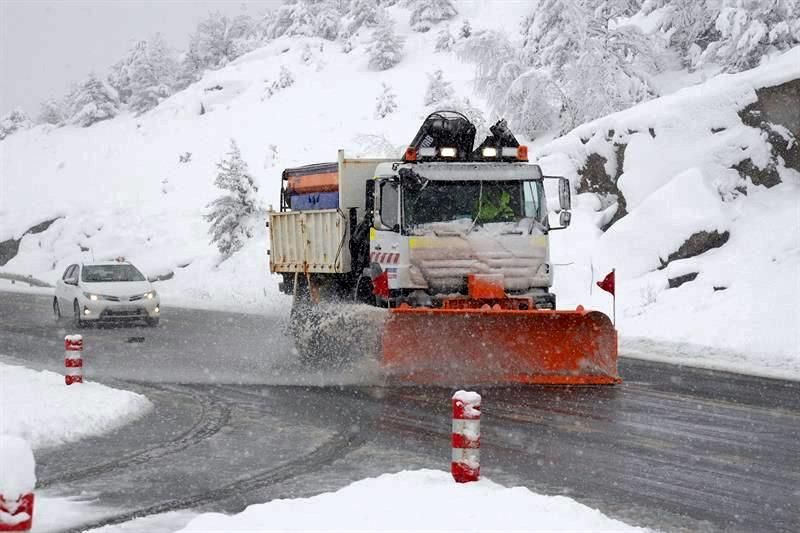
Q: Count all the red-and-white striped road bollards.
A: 3